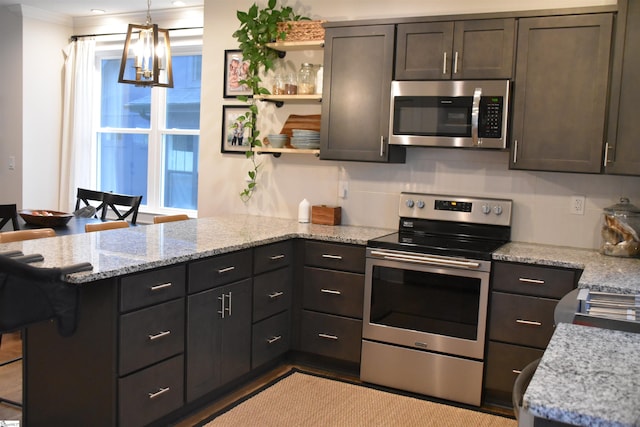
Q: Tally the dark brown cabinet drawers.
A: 13